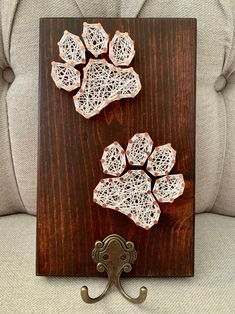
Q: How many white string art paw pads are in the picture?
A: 10